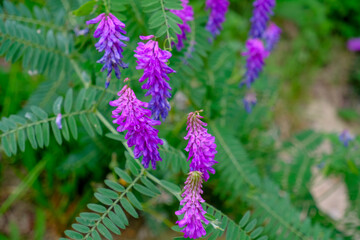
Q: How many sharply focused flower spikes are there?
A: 5